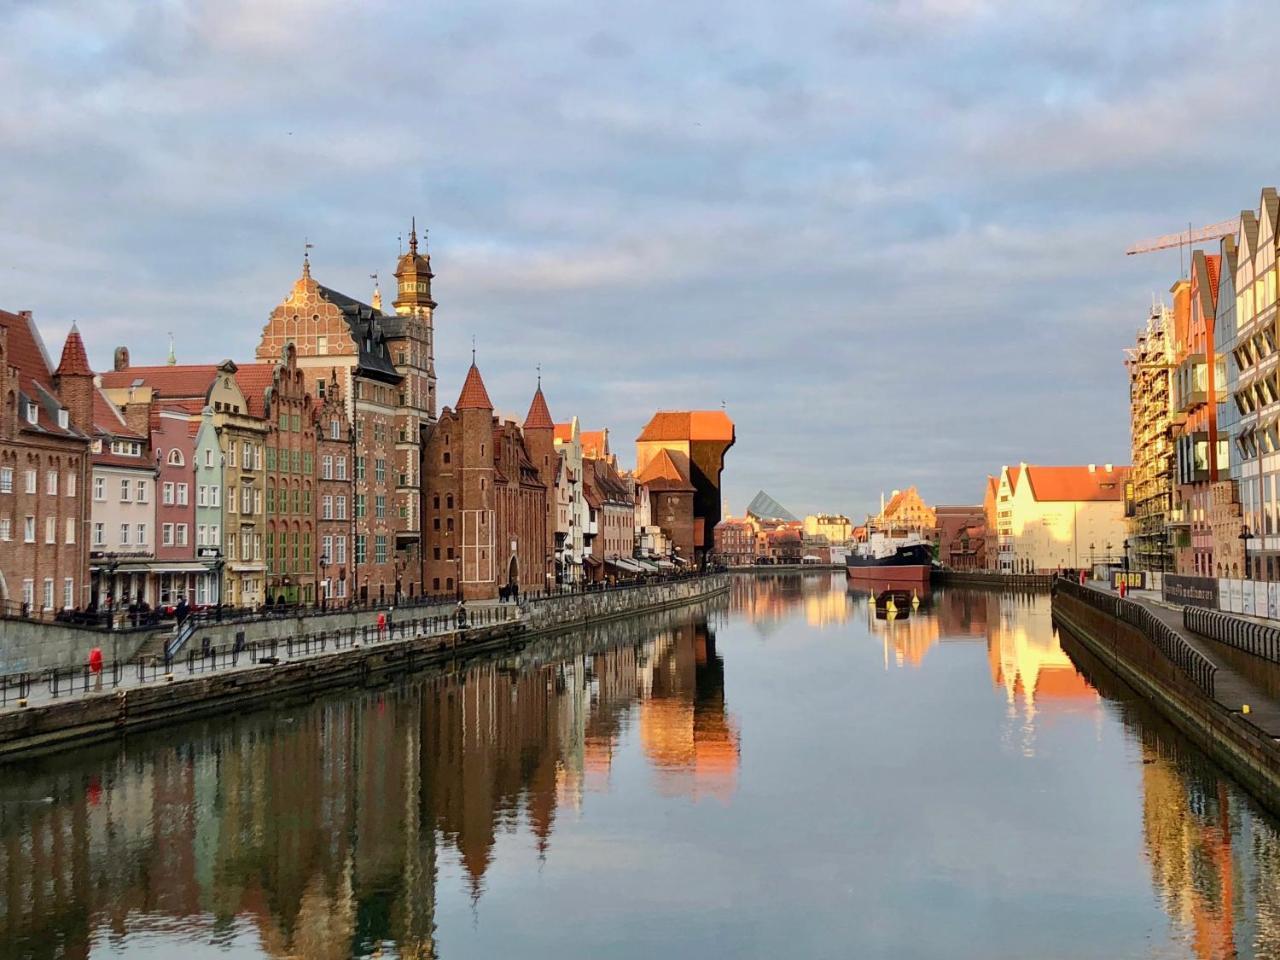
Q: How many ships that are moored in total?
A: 1